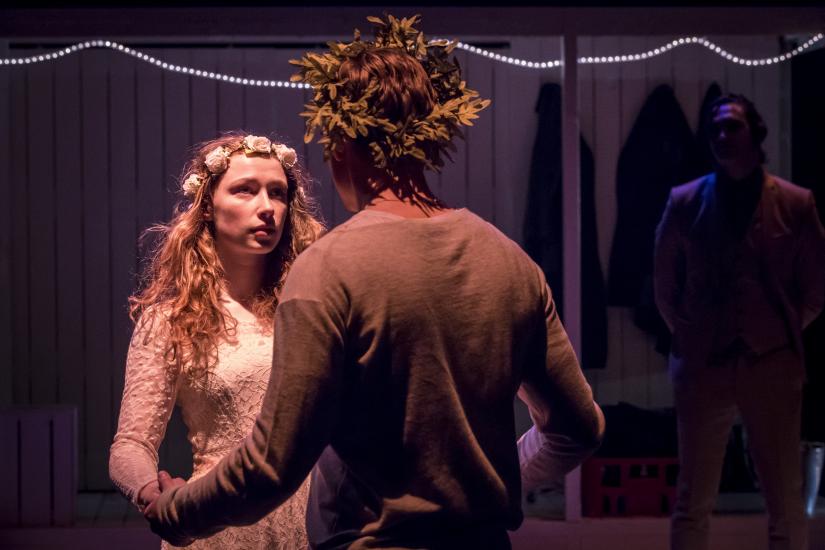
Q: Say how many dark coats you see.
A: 3